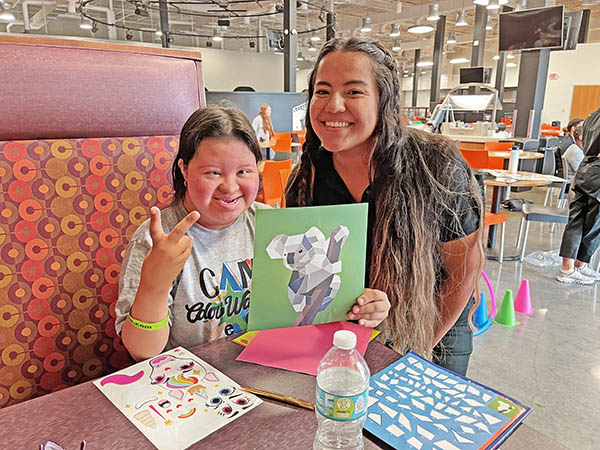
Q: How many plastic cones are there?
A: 3